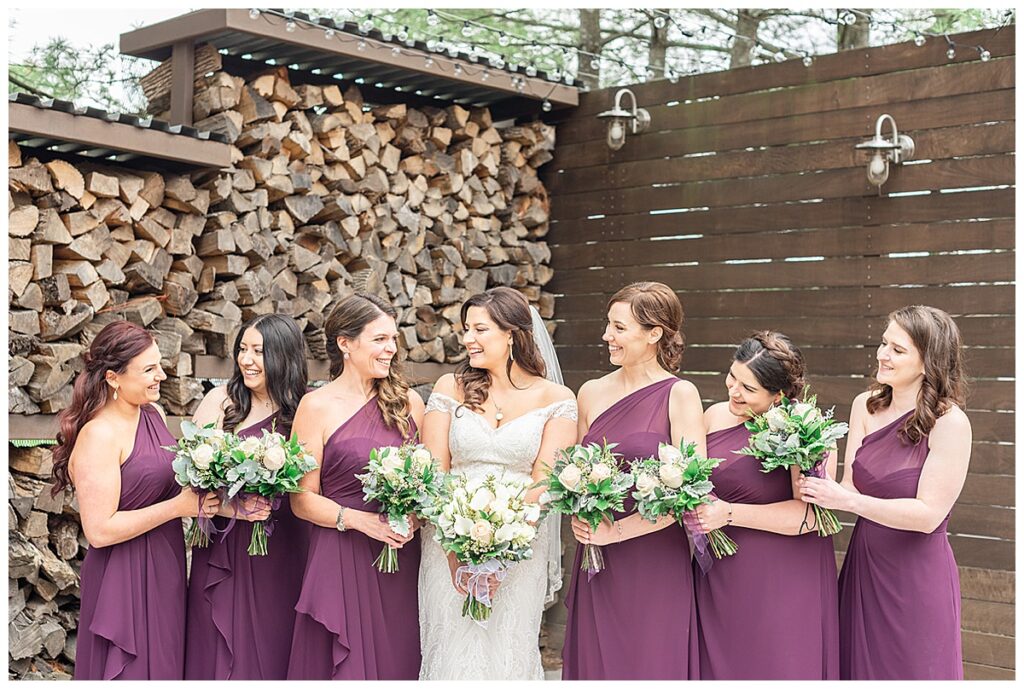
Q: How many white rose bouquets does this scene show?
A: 7